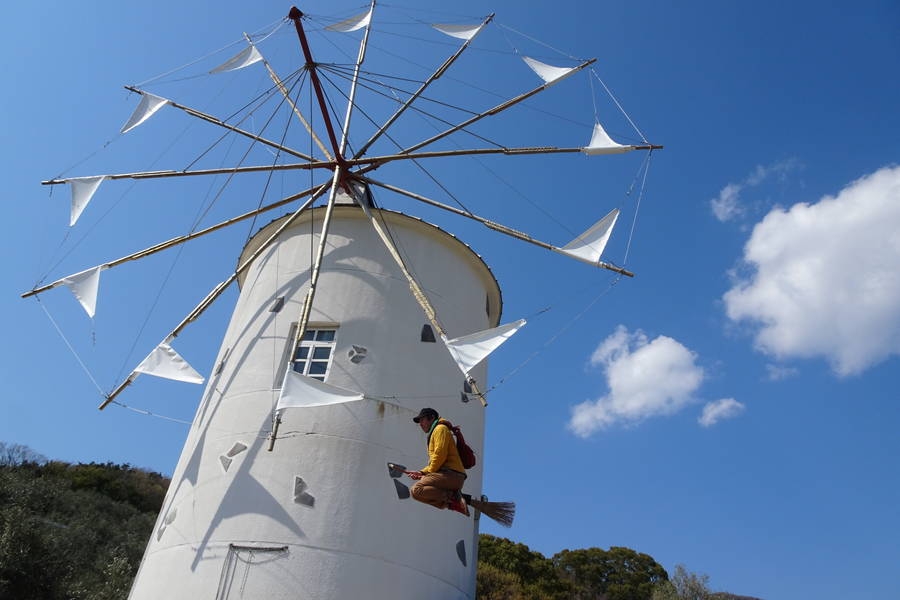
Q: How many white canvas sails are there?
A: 12